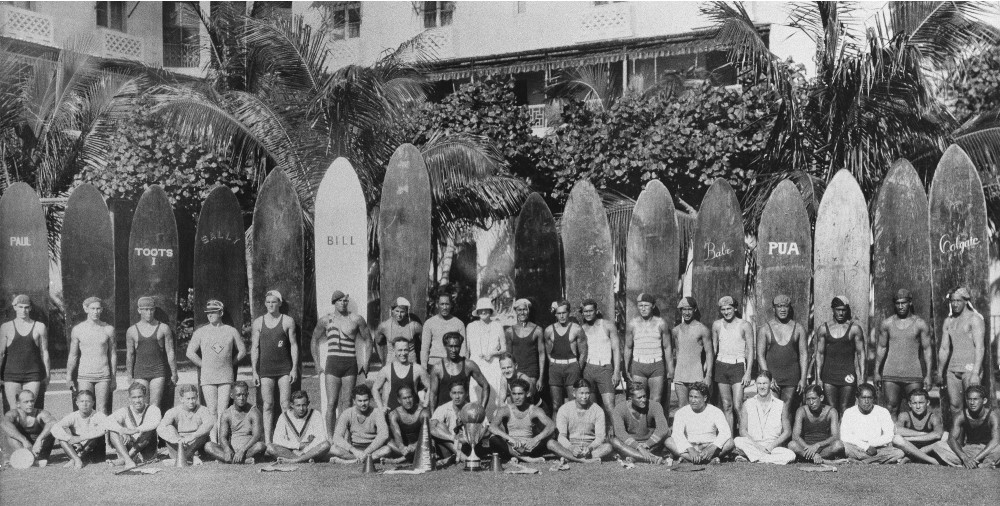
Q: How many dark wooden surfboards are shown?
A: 13